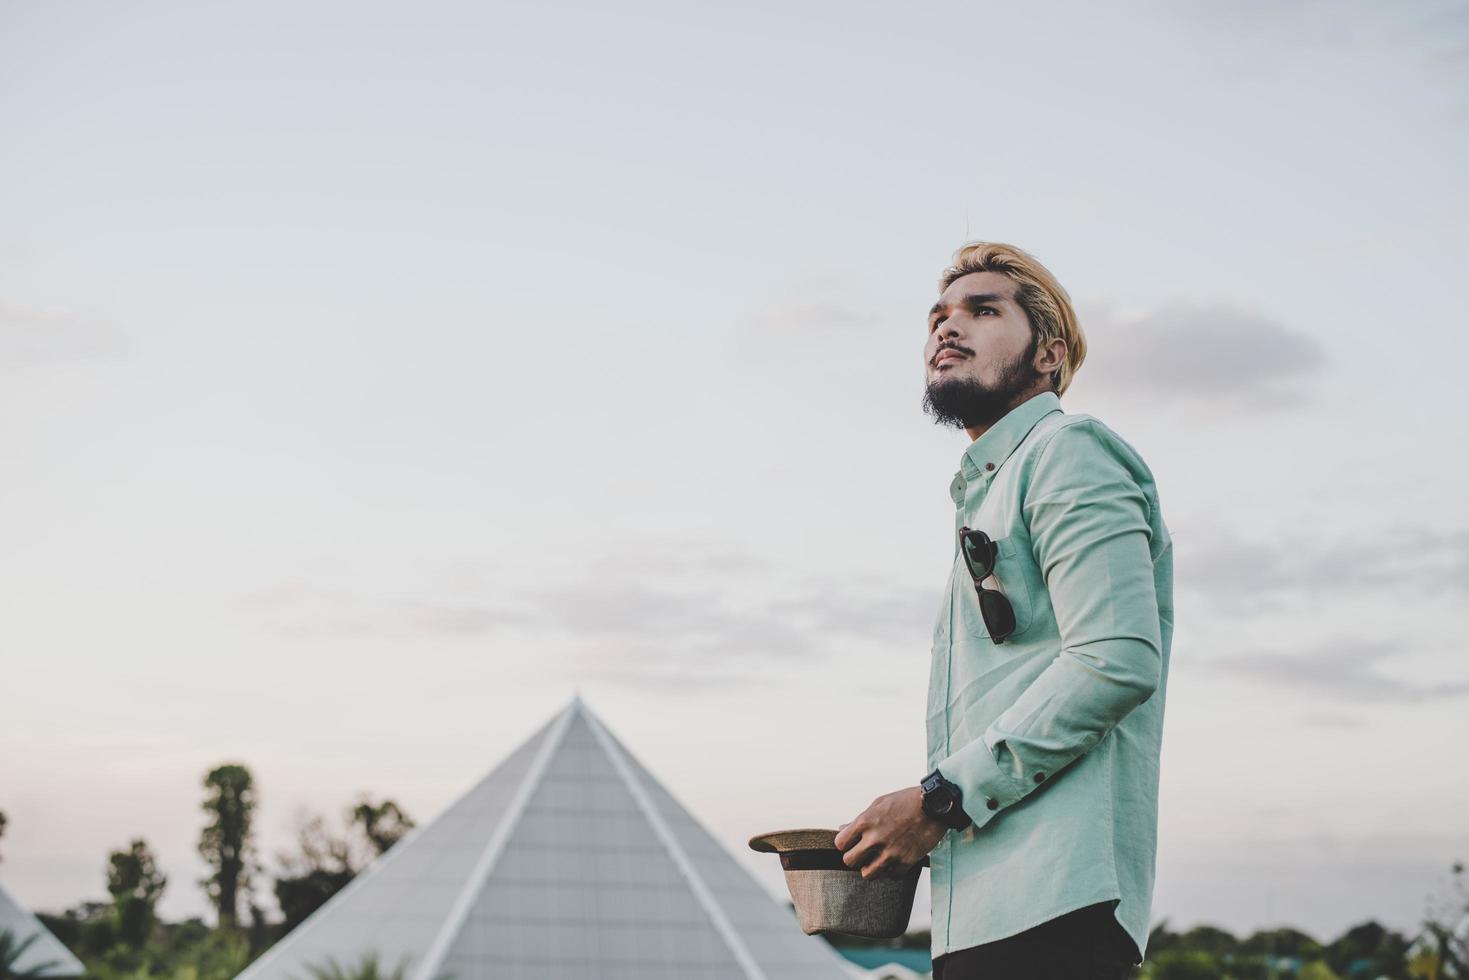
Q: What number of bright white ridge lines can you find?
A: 2